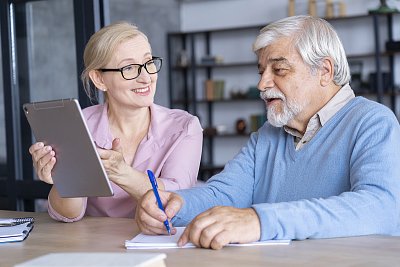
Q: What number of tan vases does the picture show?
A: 4